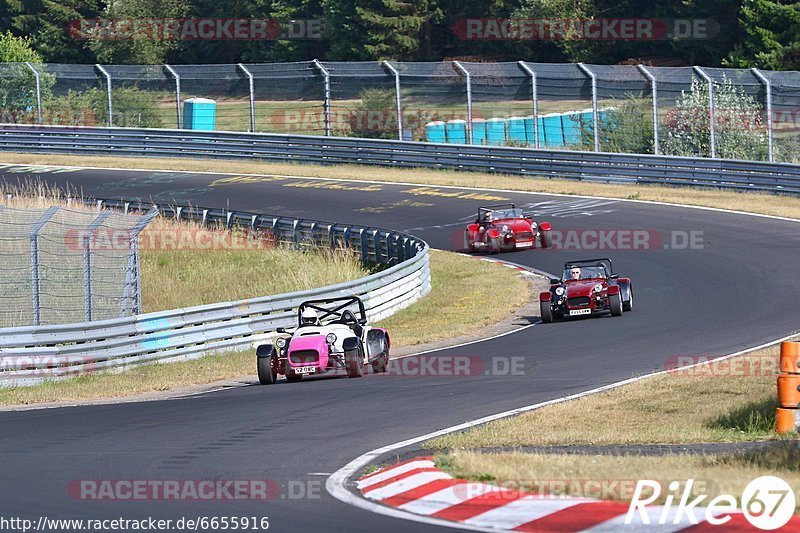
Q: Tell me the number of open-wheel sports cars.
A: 3